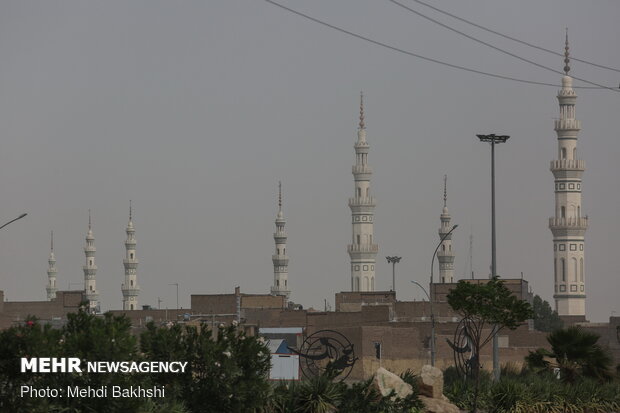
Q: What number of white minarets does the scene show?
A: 7